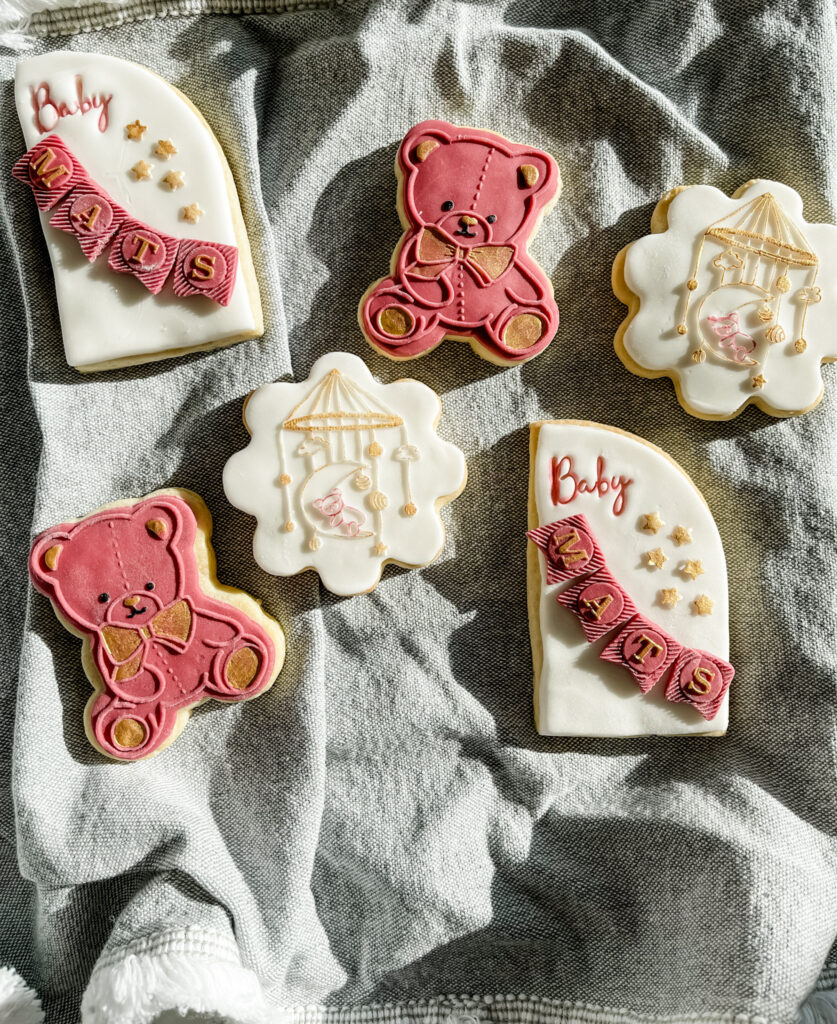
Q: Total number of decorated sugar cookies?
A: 6